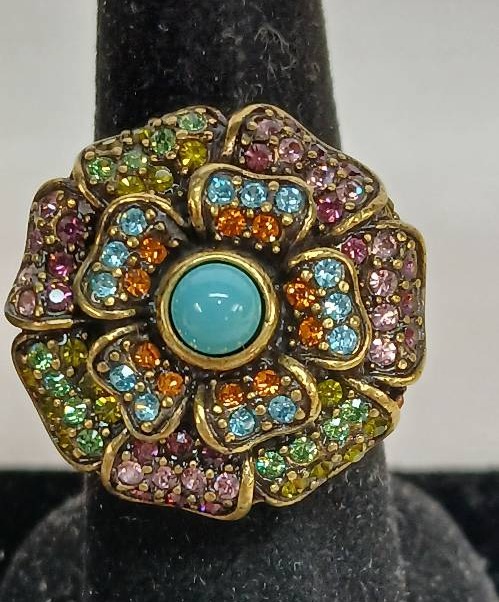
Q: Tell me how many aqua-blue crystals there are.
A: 13